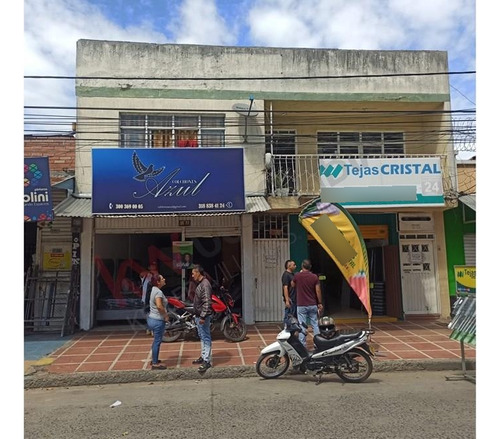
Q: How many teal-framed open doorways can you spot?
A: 1